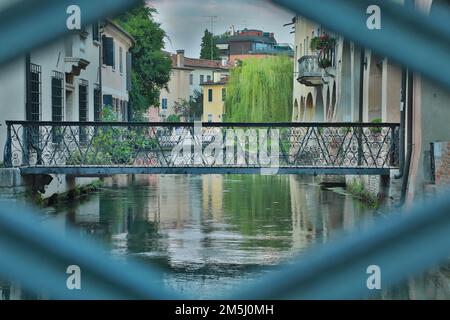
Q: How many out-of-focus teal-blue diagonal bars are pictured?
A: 4